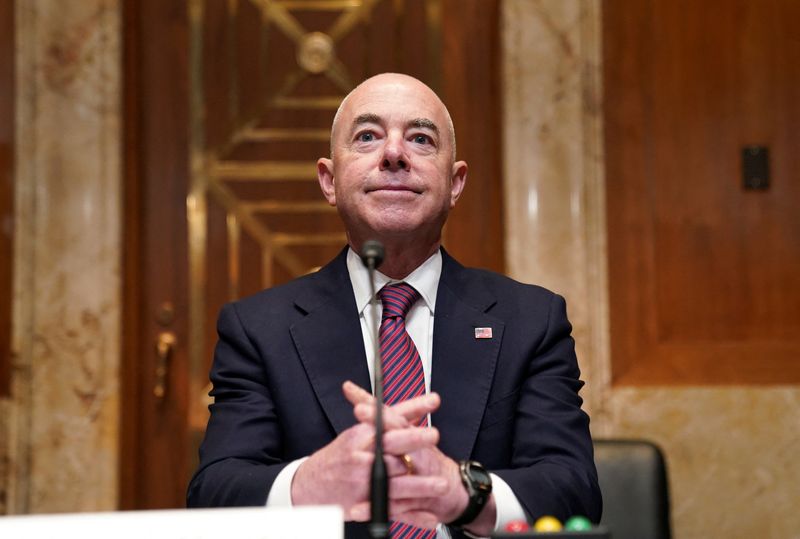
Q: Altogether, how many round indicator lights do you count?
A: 3